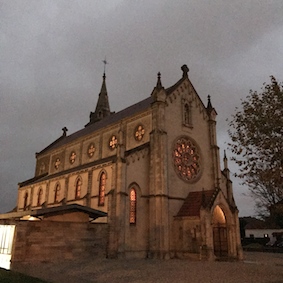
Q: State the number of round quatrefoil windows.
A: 5